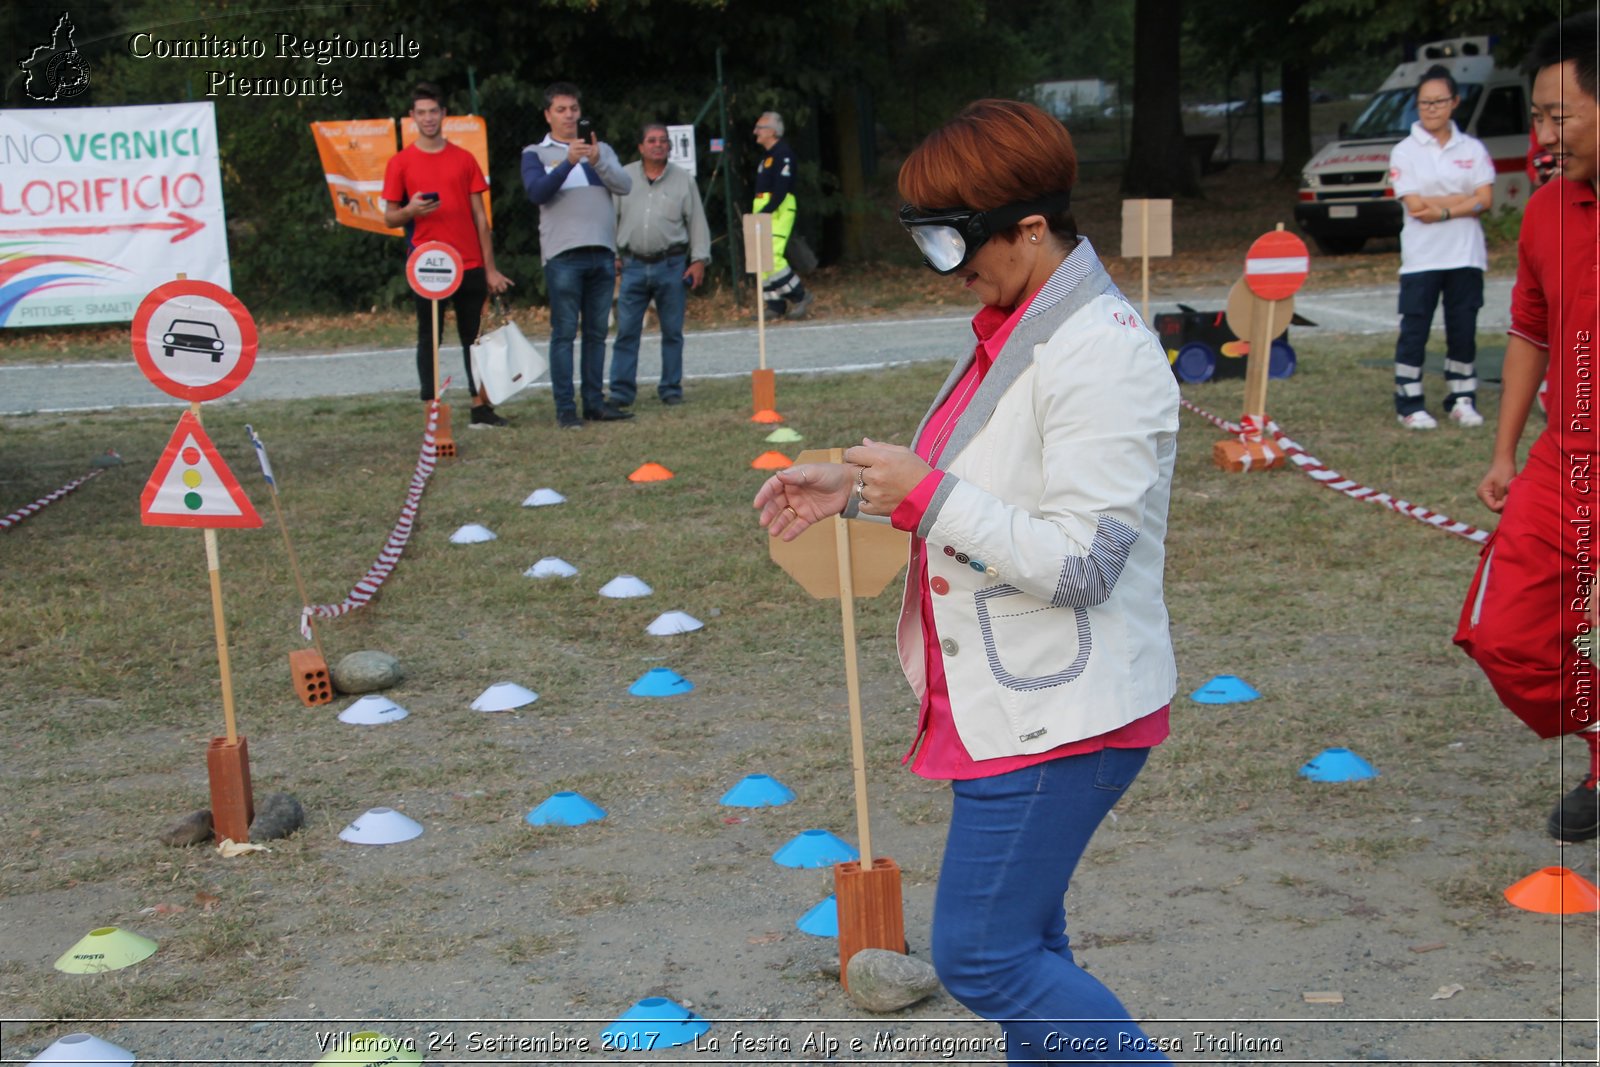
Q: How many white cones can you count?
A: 9